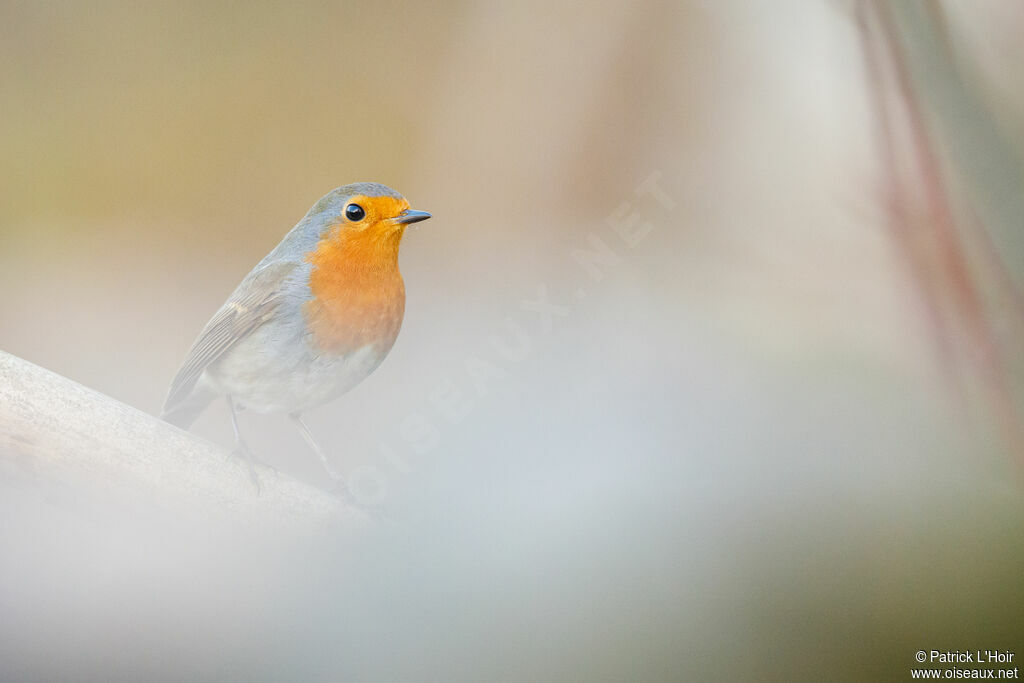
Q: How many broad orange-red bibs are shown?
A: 1